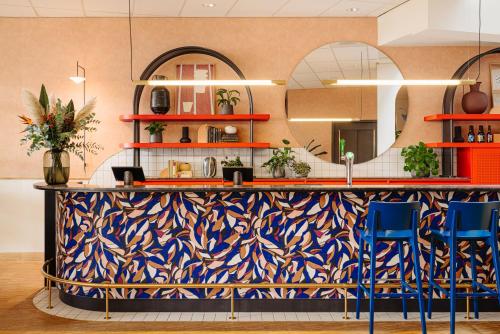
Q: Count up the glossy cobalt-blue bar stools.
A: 2